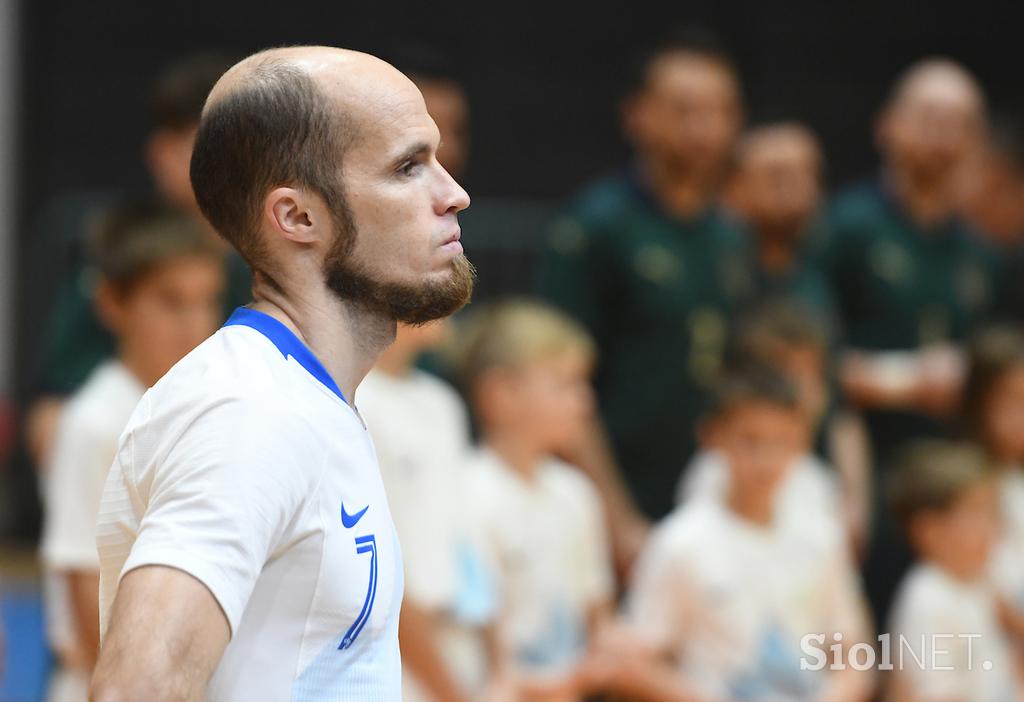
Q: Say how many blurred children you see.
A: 7